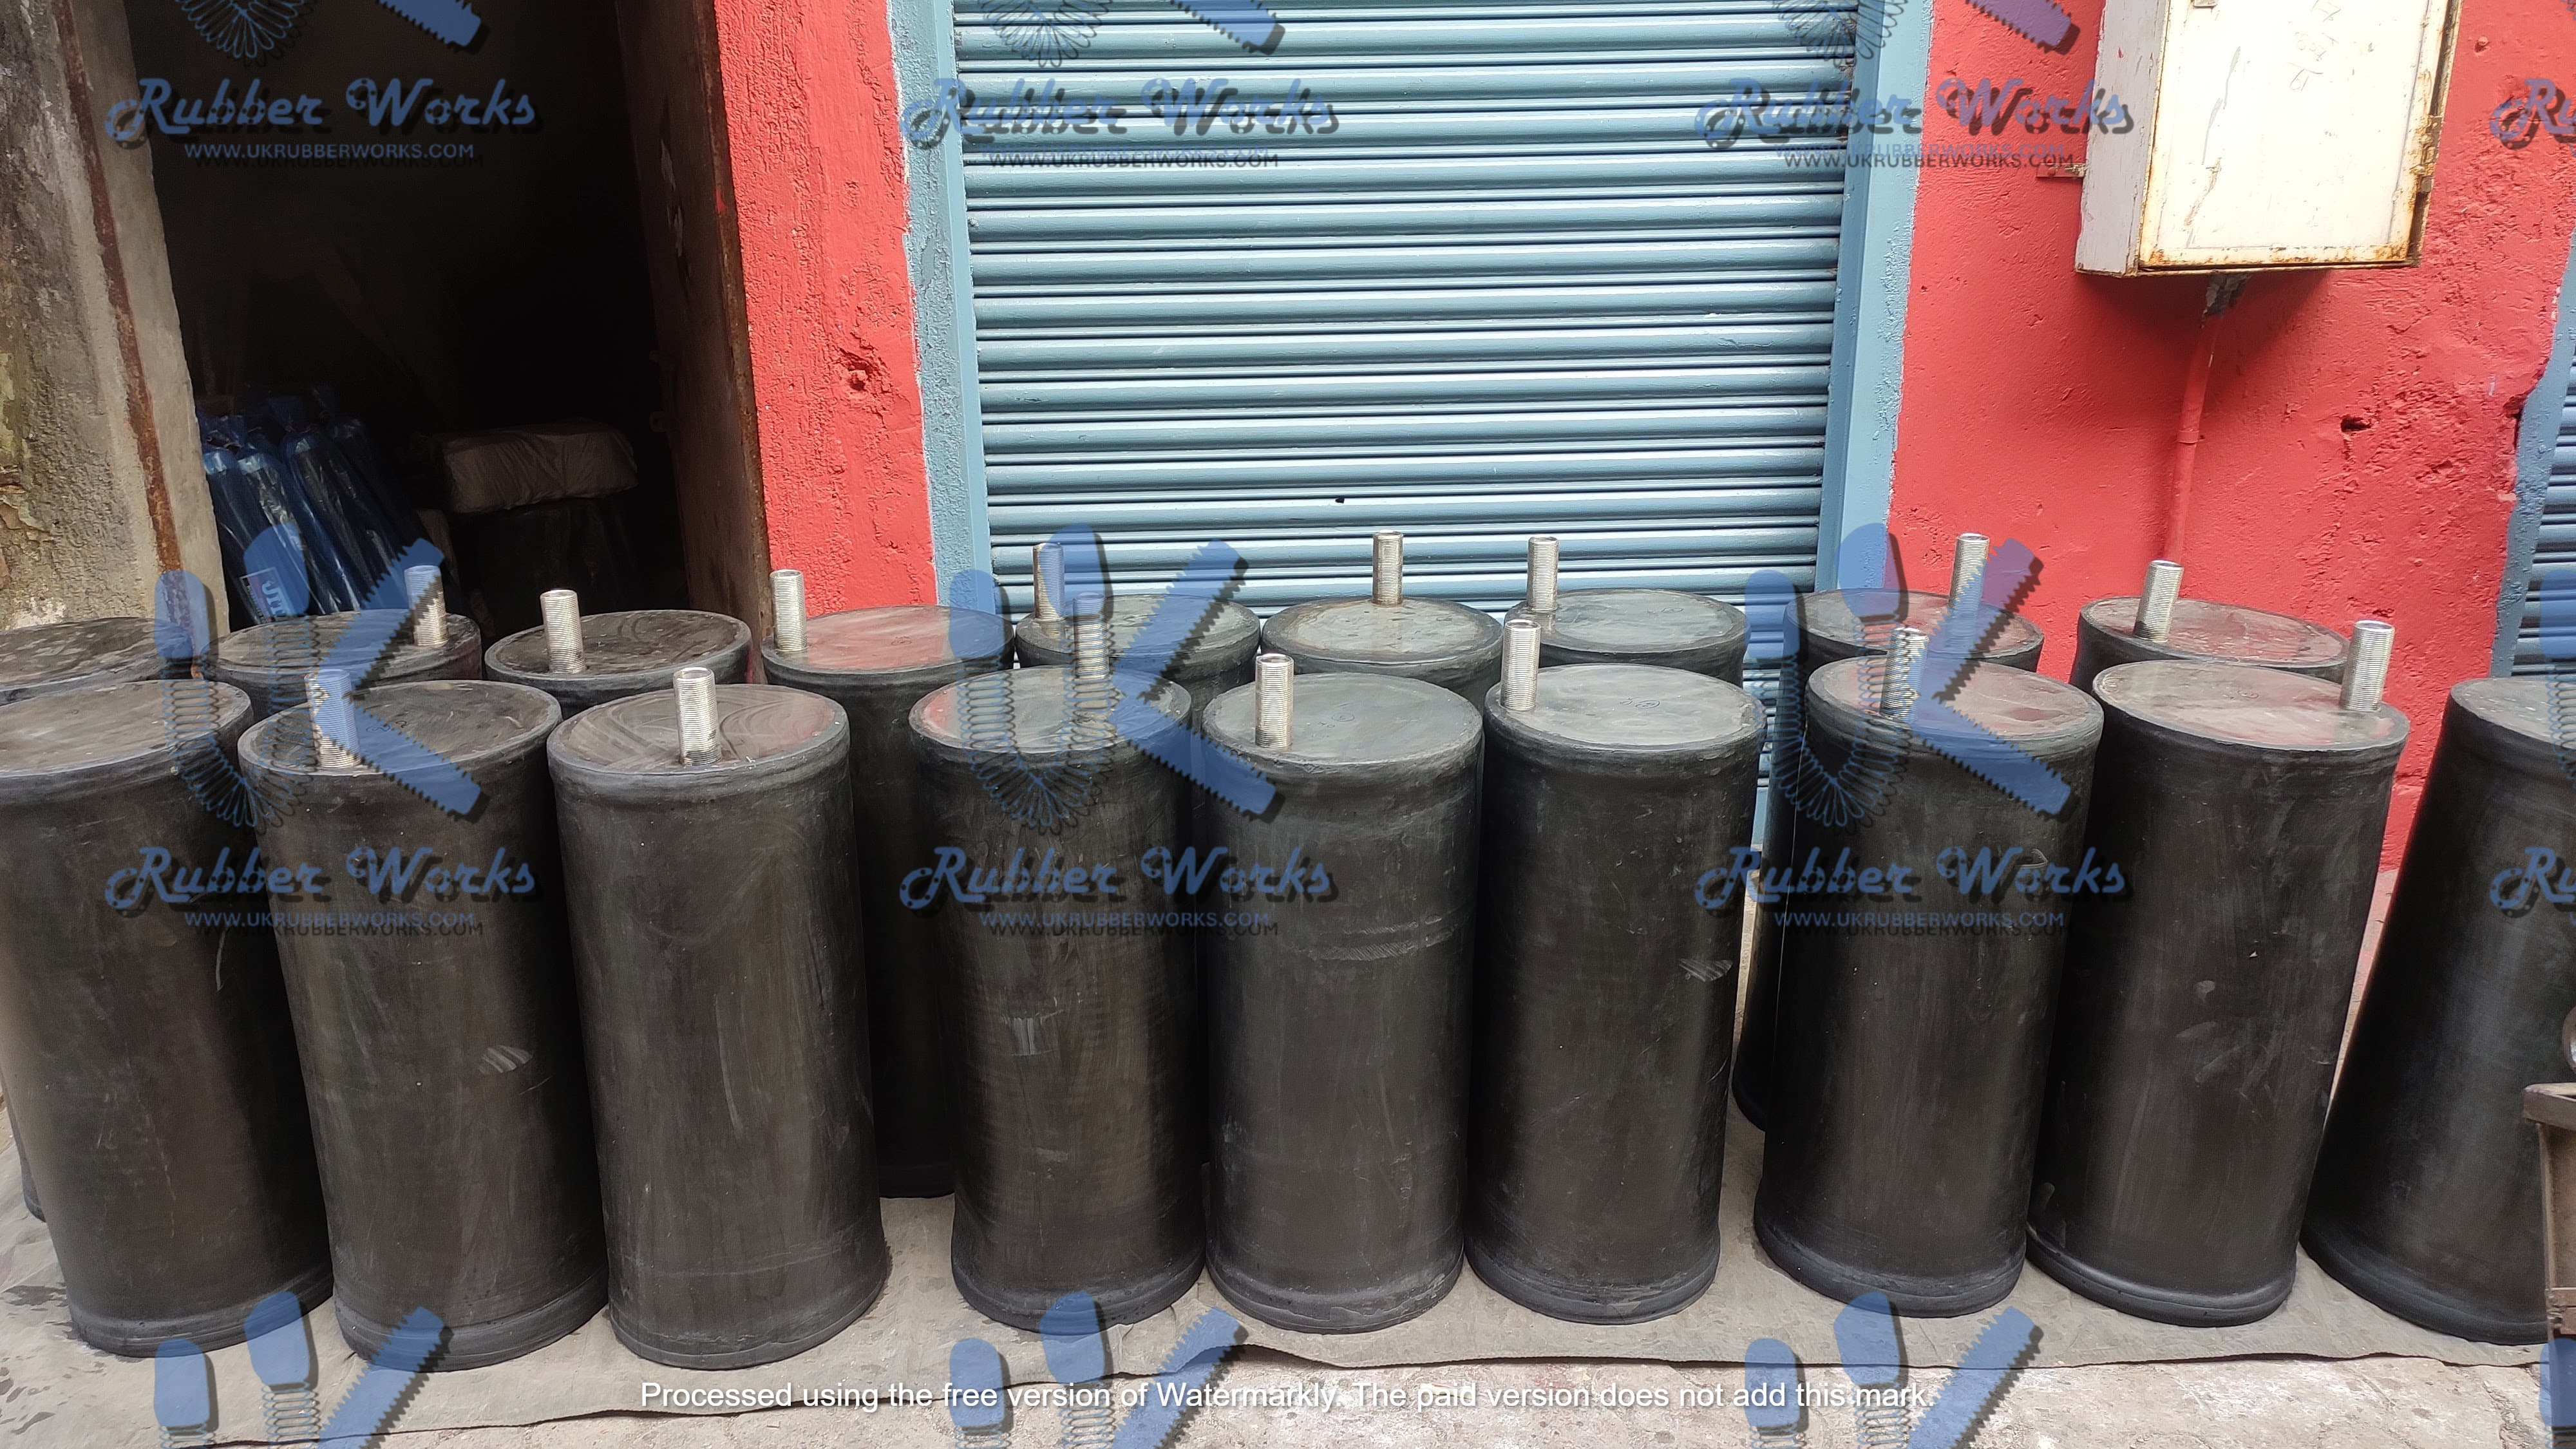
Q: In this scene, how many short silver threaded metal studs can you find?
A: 15